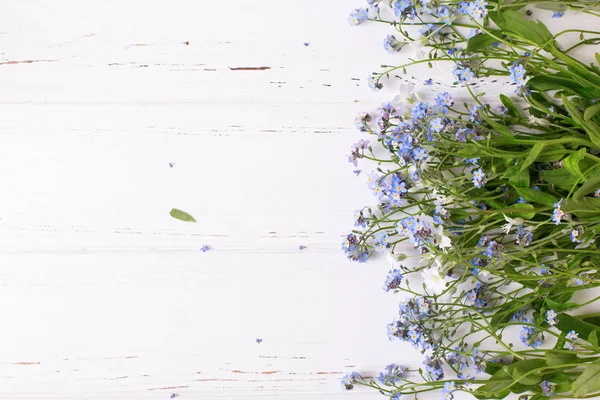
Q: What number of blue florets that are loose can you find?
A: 6